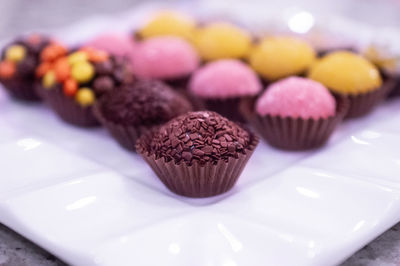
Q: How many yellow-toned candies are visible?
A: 4